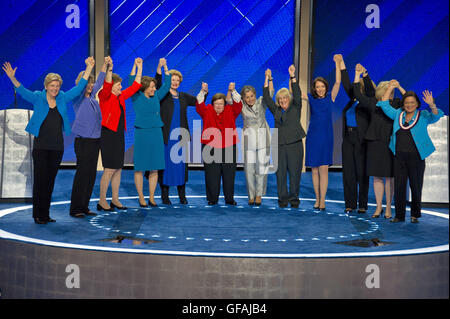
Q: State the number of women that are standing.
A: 12